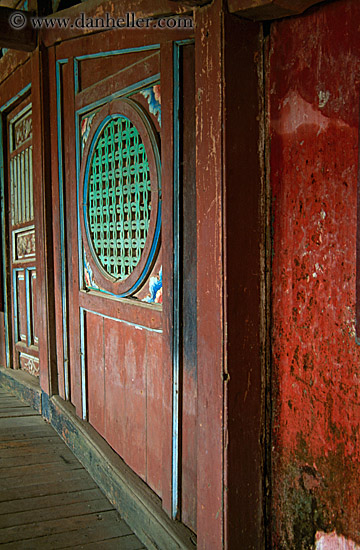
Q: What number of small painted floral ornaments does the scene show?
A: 4